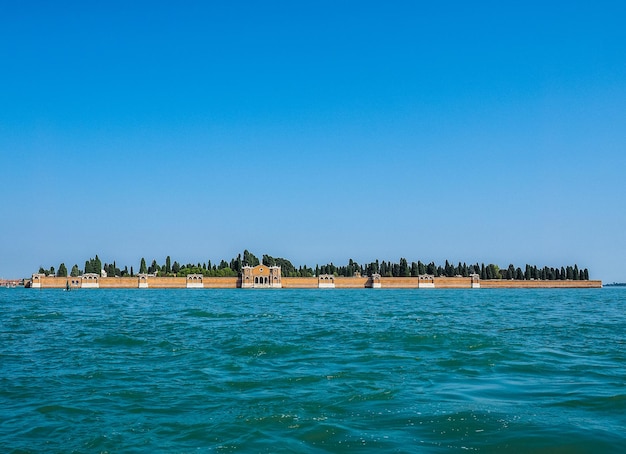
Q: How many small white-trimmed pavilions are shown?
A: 8